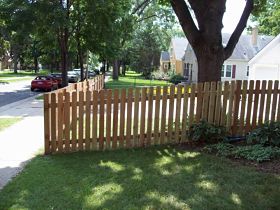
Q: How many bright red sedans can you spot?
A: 1